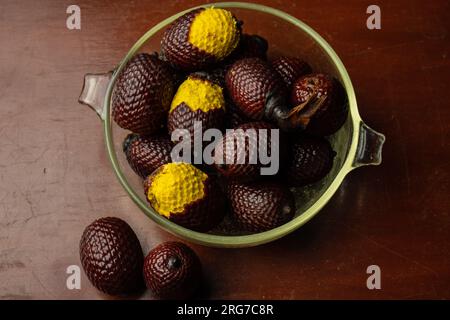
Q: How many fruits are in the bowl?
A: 12